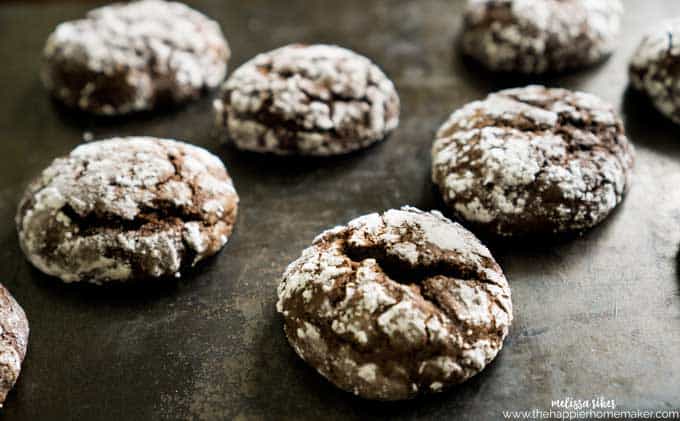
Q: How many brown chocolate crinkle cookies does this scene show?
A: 8